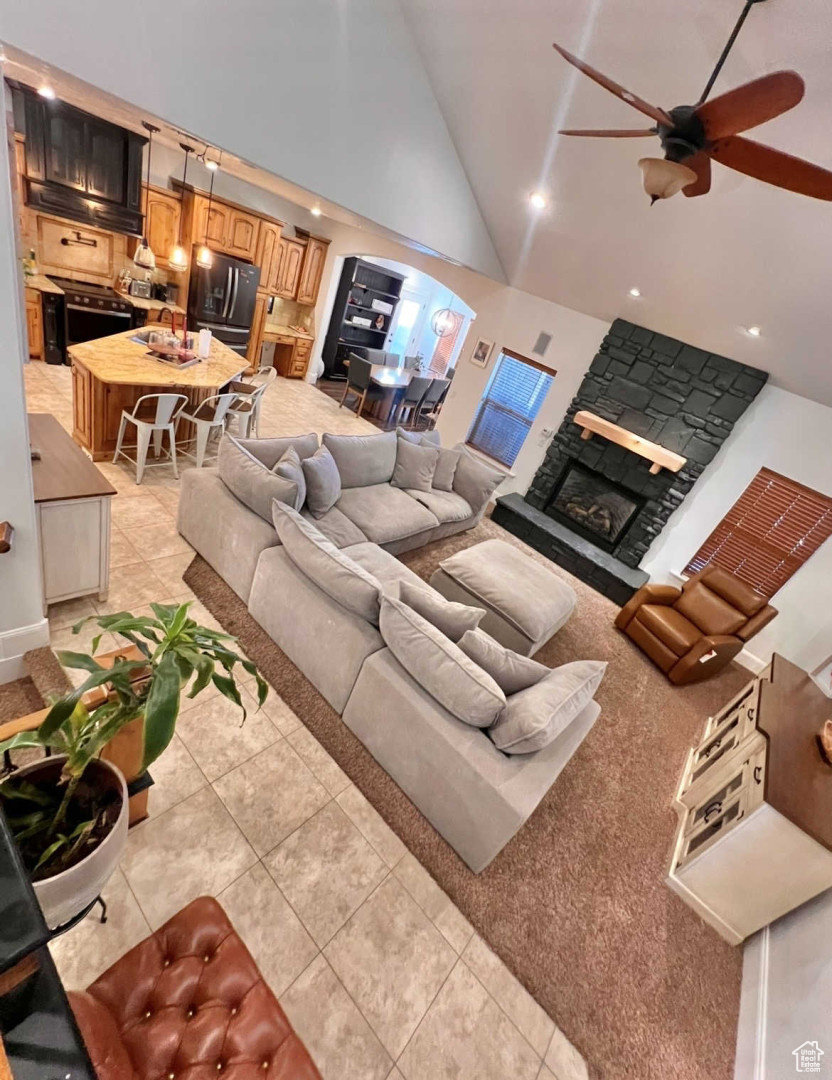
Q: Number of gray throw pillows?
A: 6